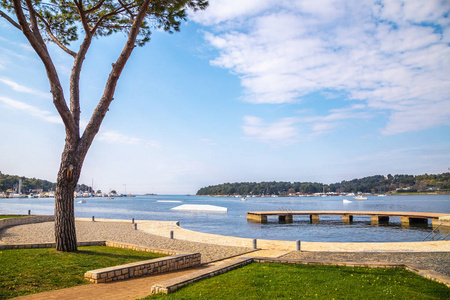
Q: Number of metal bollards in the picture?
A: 7